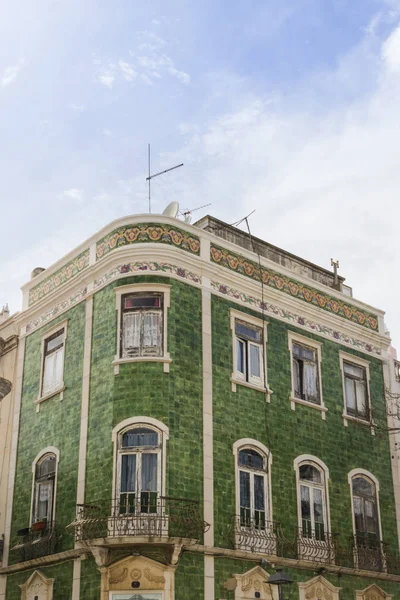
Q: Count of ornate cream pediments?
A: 5